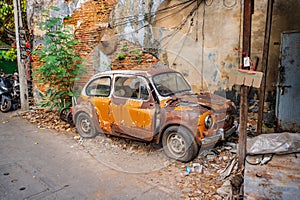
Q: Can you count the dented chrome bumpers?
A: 1